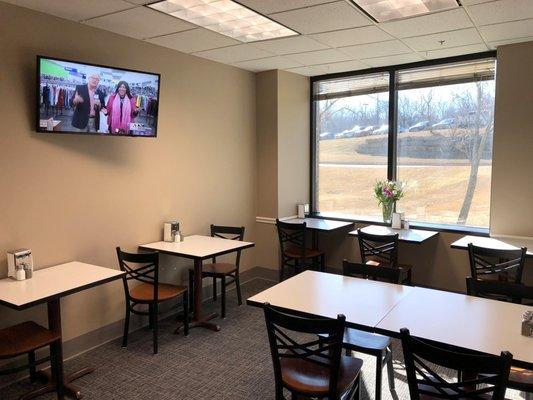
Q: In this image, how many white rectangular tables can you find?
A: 7